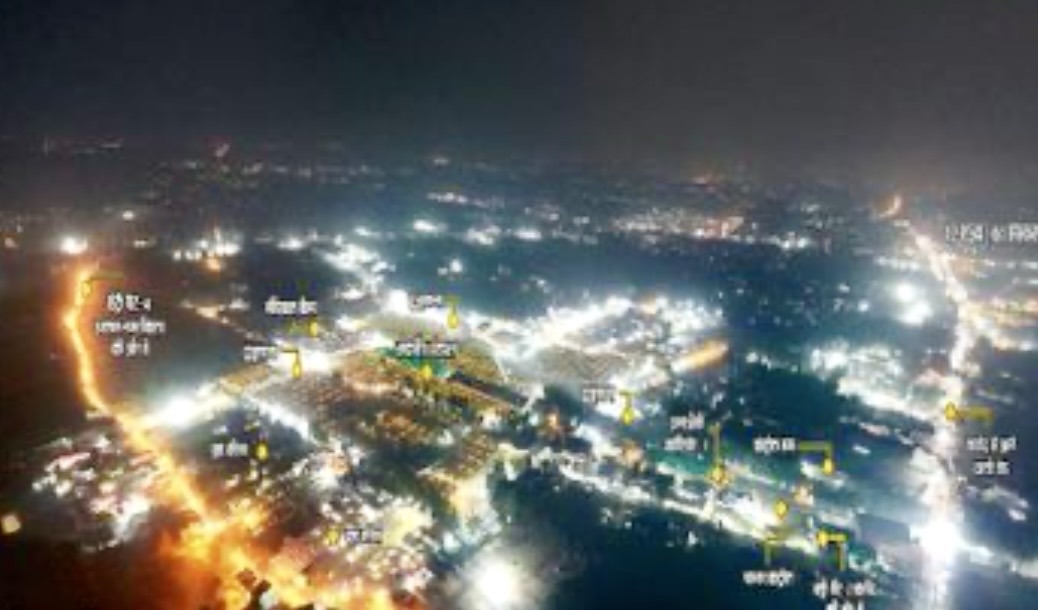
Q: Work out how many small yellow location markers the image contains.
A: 13